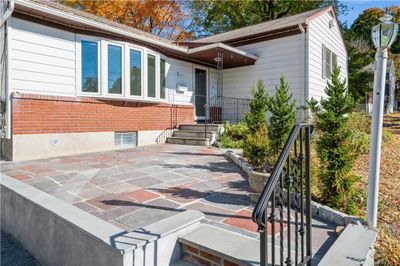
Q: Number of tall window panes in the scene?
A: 5